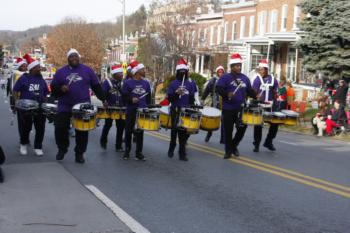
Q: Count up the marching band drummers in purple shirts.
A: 7